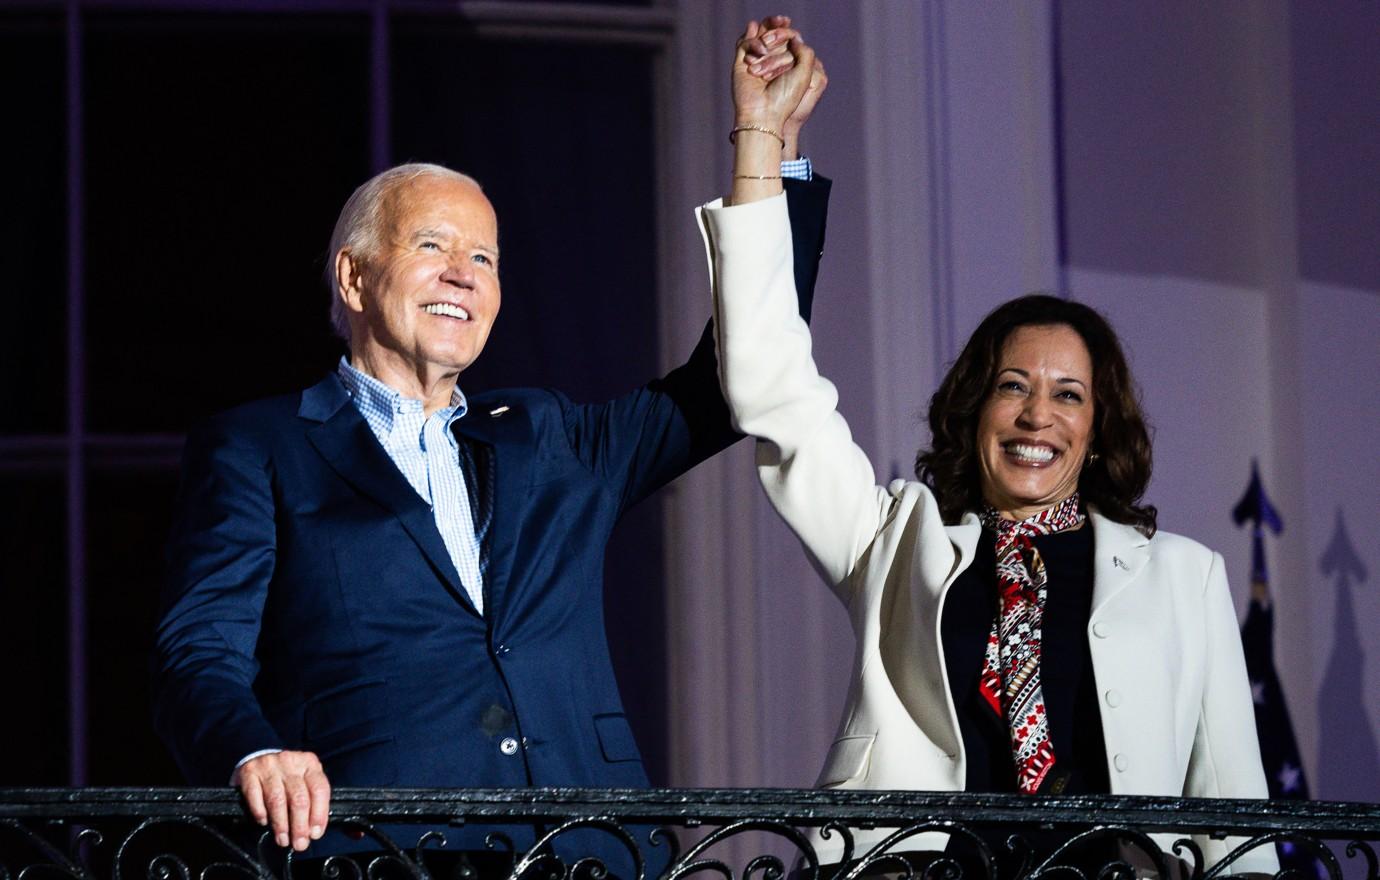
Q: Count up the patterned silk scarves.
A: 1